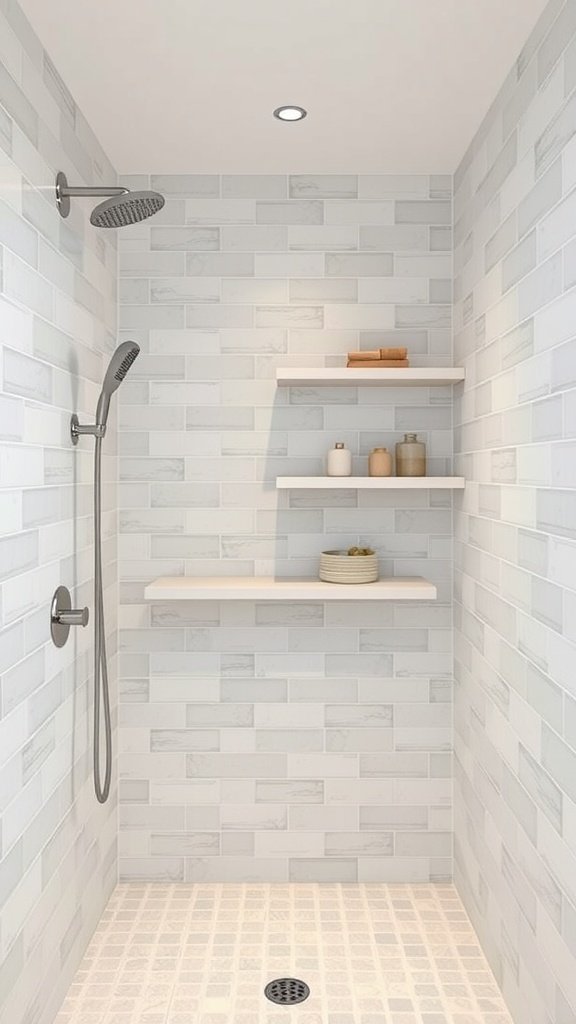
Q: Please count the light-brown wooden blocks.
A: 3